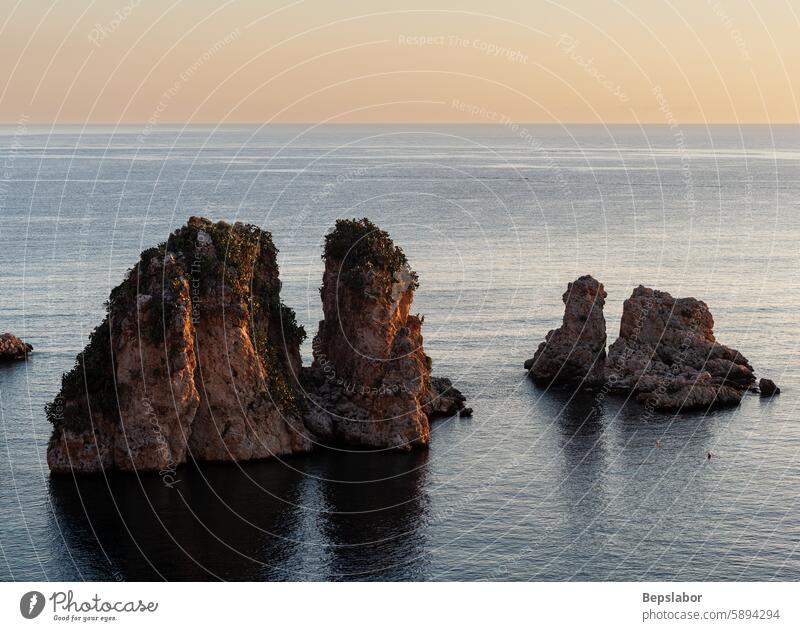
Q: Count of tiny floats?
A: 2